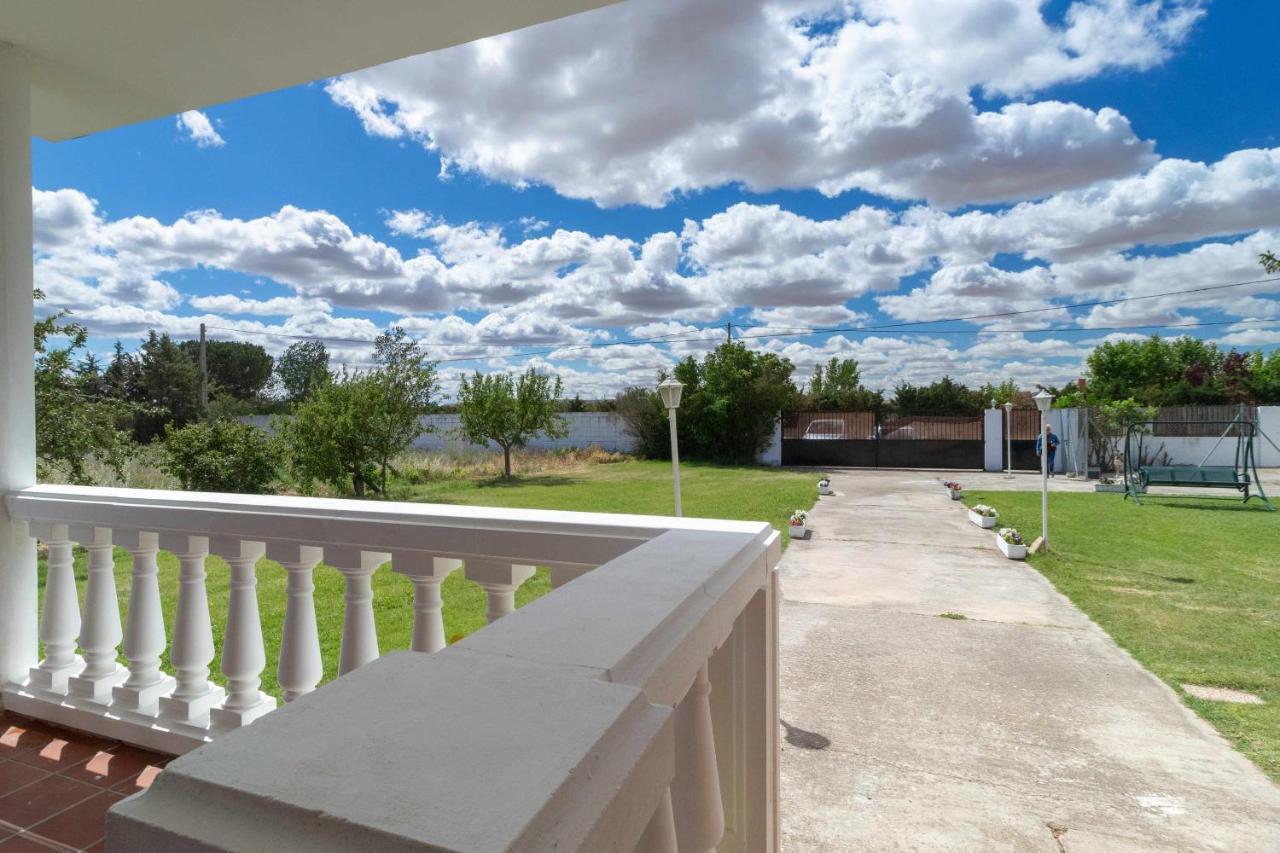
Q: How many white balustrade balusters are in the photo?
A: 11